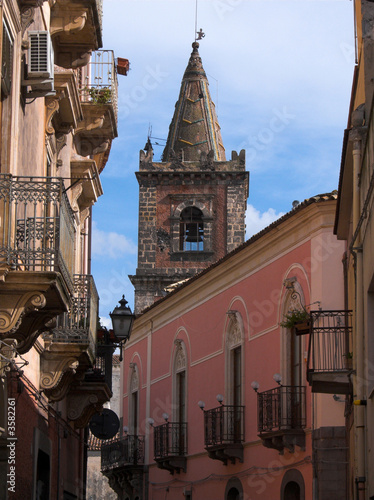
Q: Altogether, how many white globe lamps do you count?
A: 7